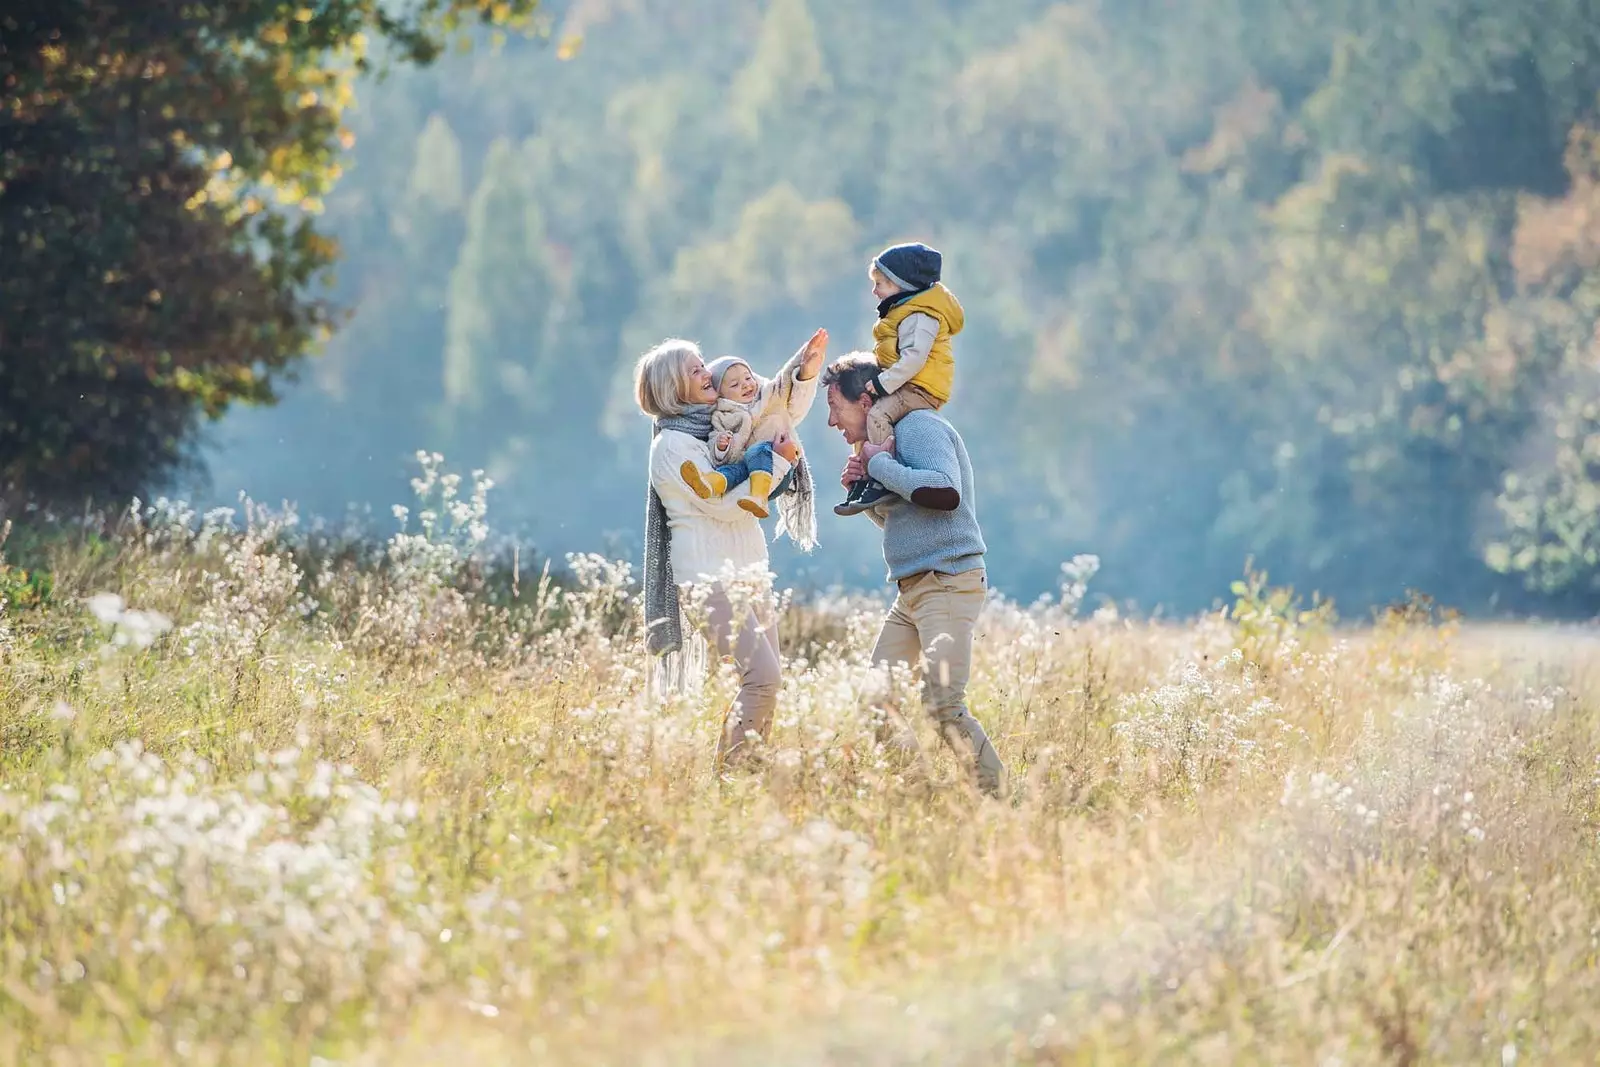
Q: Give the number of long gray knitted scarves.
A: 1